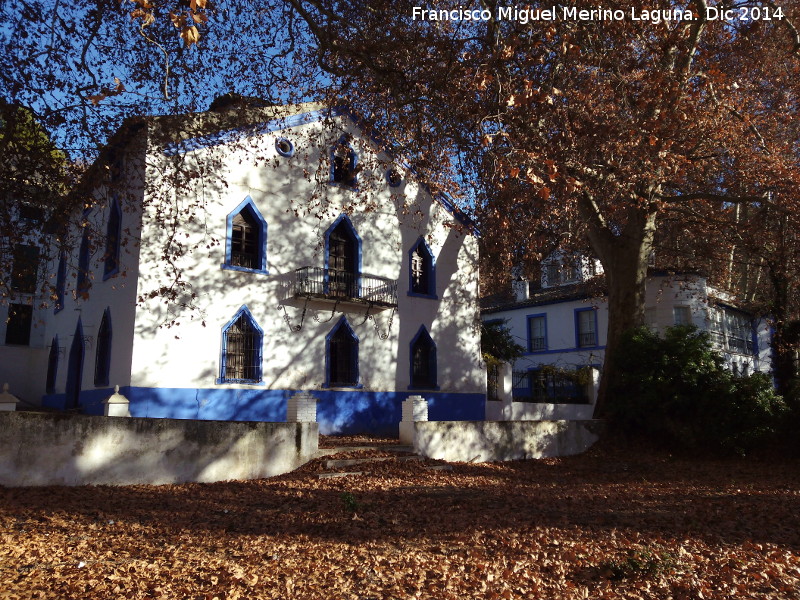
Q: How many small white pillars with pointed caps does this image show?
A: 2